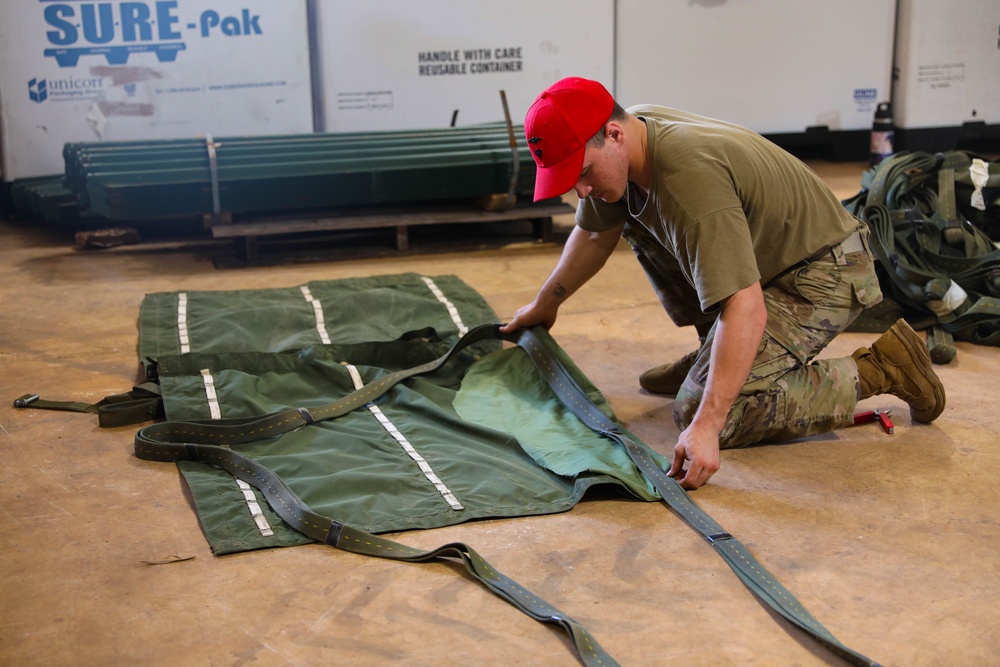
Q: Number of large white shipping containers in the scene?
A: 4